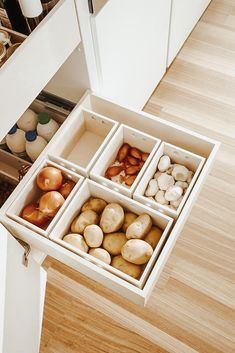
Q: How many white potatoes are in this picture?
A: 12